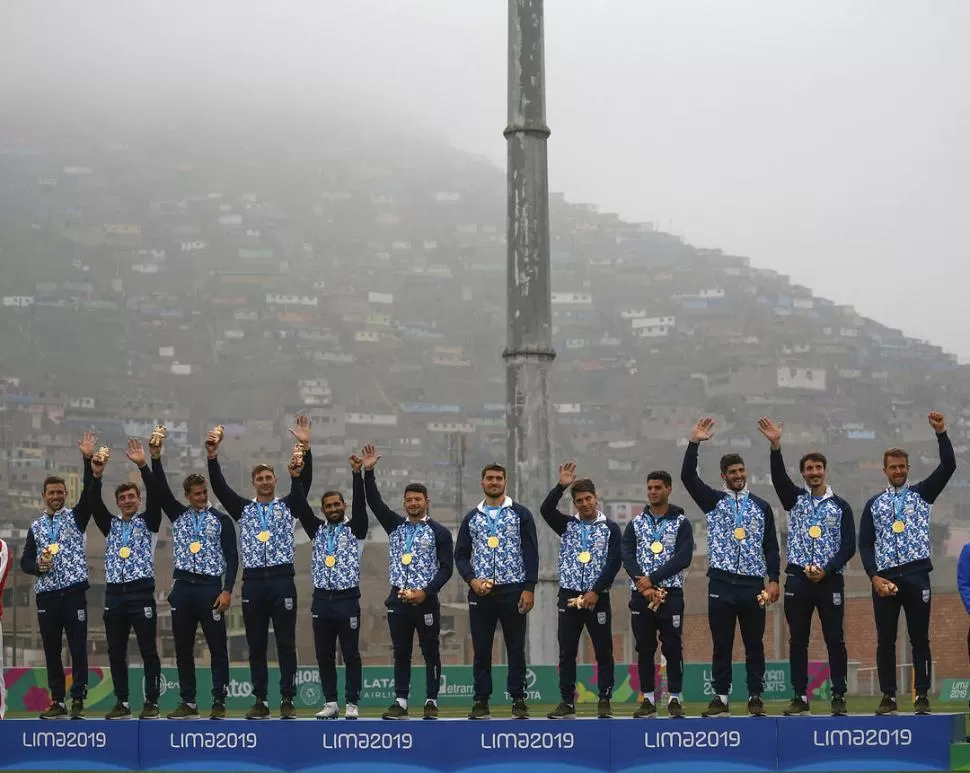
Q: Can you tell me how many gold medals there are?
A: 12